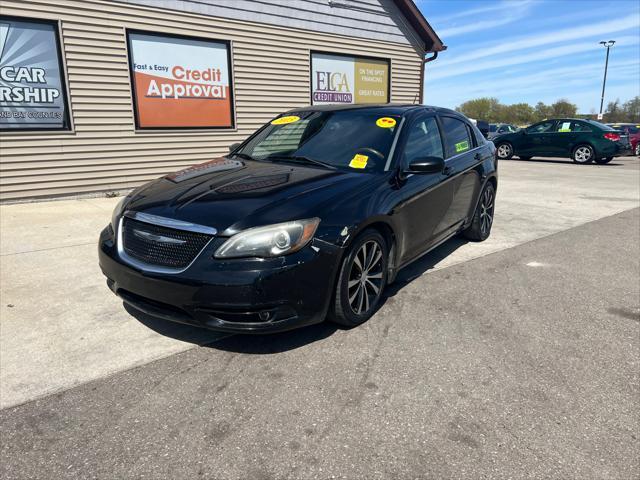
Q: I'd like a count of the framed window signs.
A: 3